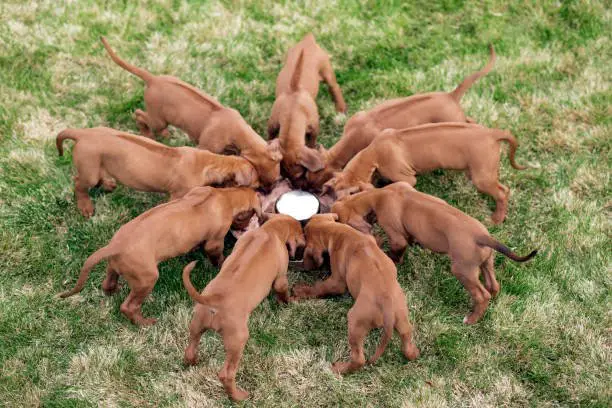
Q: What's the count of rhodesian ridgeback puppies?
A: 9